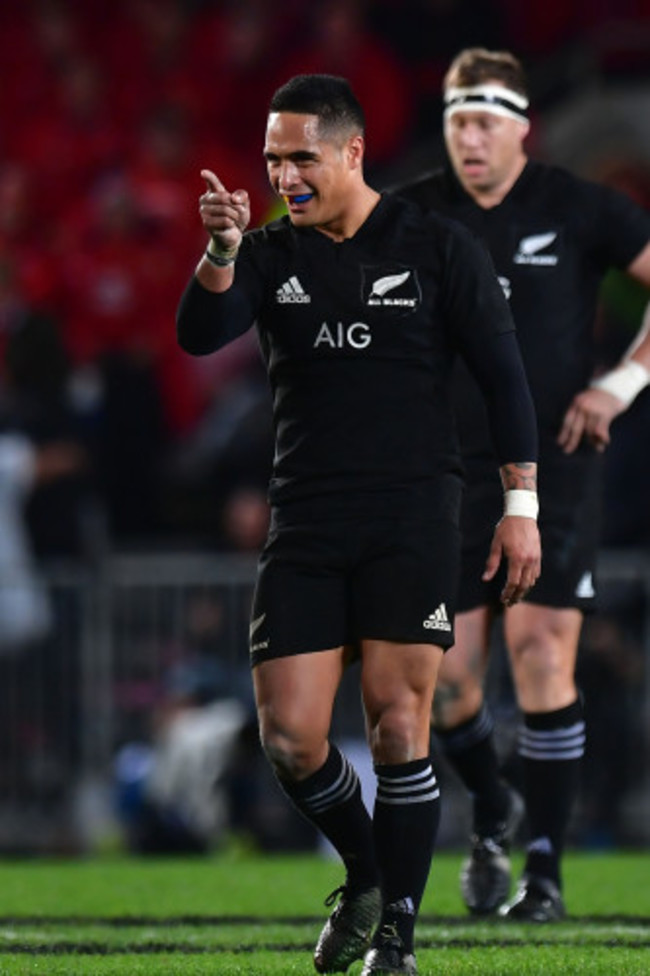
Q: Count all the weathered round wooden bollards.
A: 0